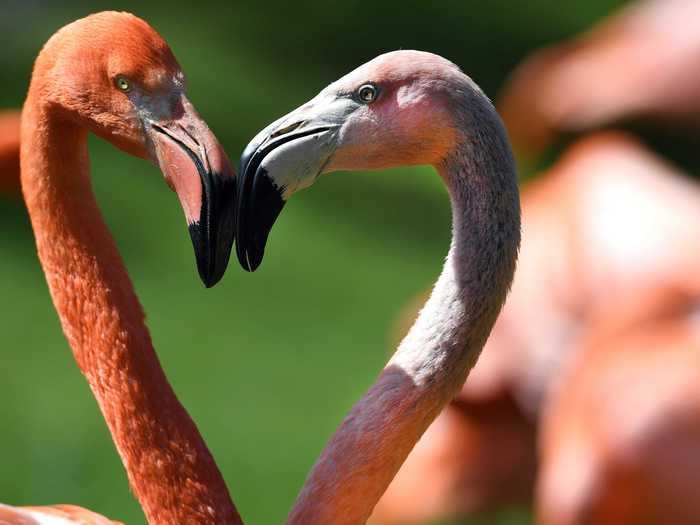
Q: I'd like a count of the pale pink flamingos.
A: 1